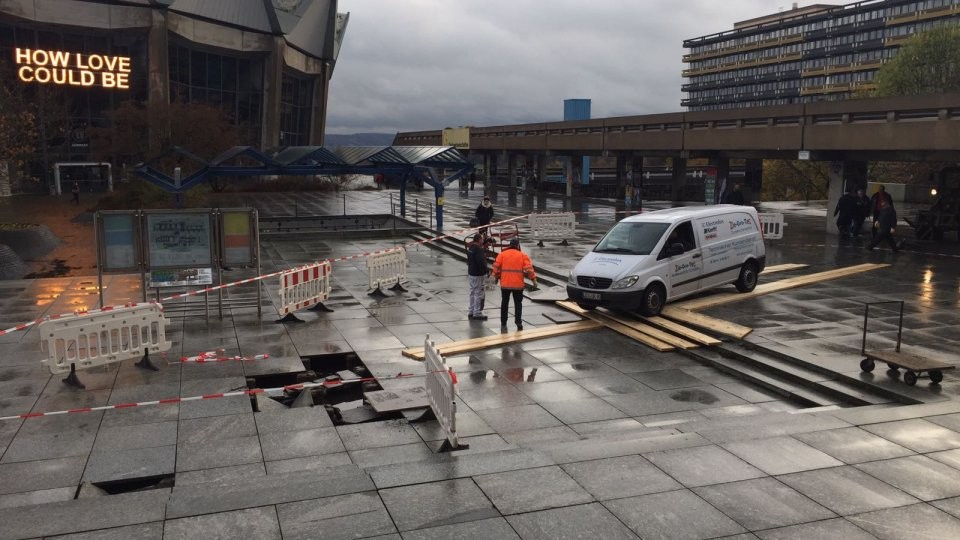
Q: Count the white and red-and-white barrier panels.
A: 6